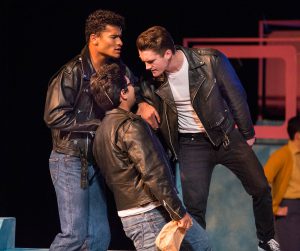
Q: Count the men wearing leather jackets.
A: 3